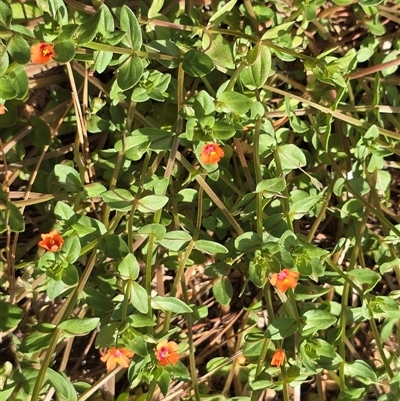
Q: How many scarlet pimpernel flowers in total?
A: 7